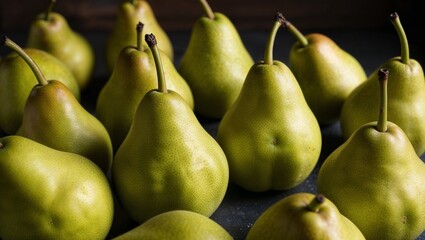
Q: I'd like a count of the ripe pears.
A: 14